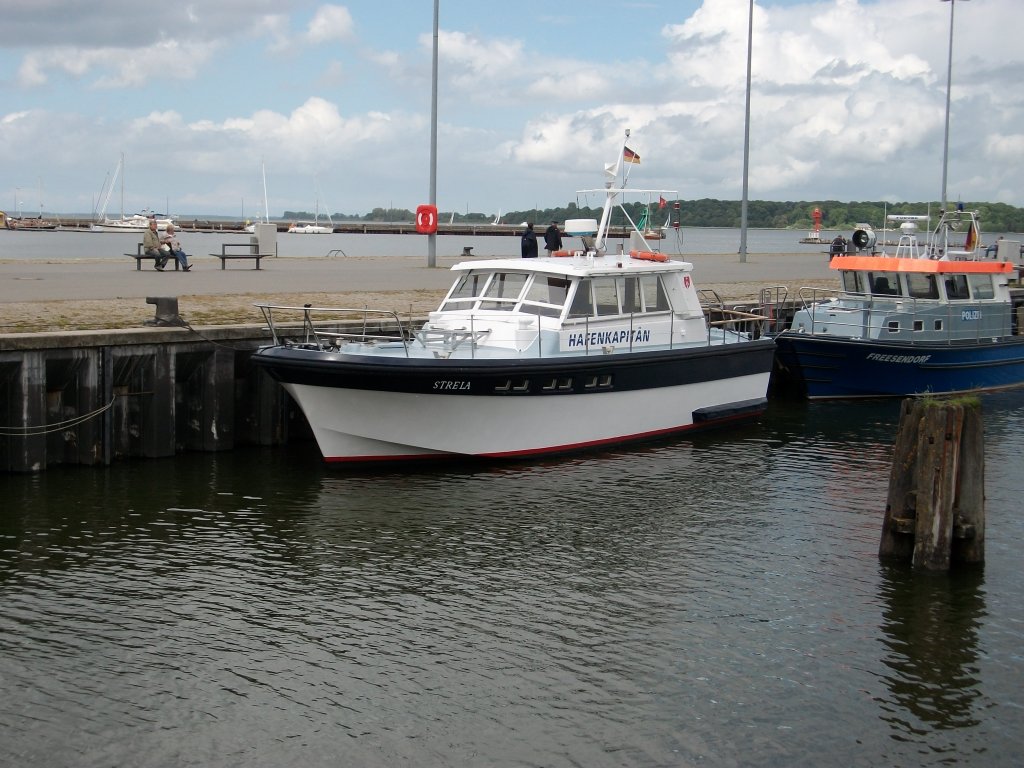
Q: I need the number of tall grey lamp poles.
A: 3